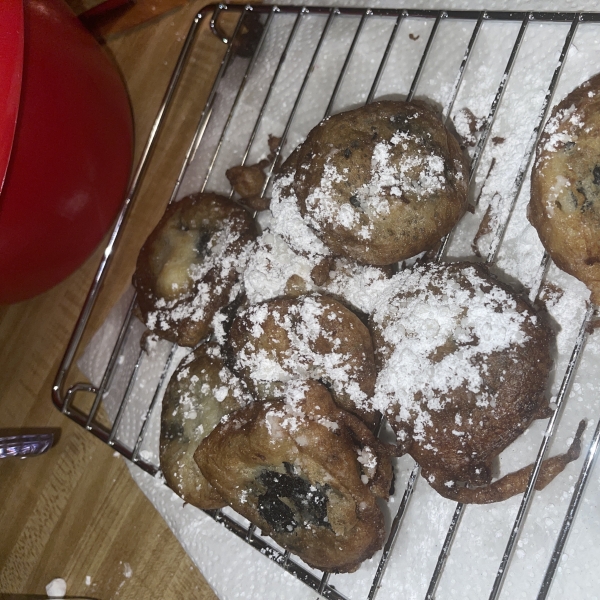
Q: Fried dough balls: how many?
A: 7